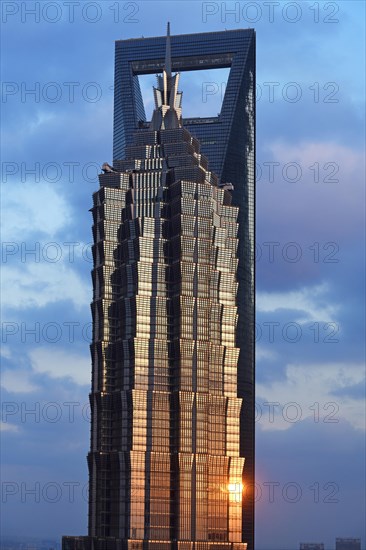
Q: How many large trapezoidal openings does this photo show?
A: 1